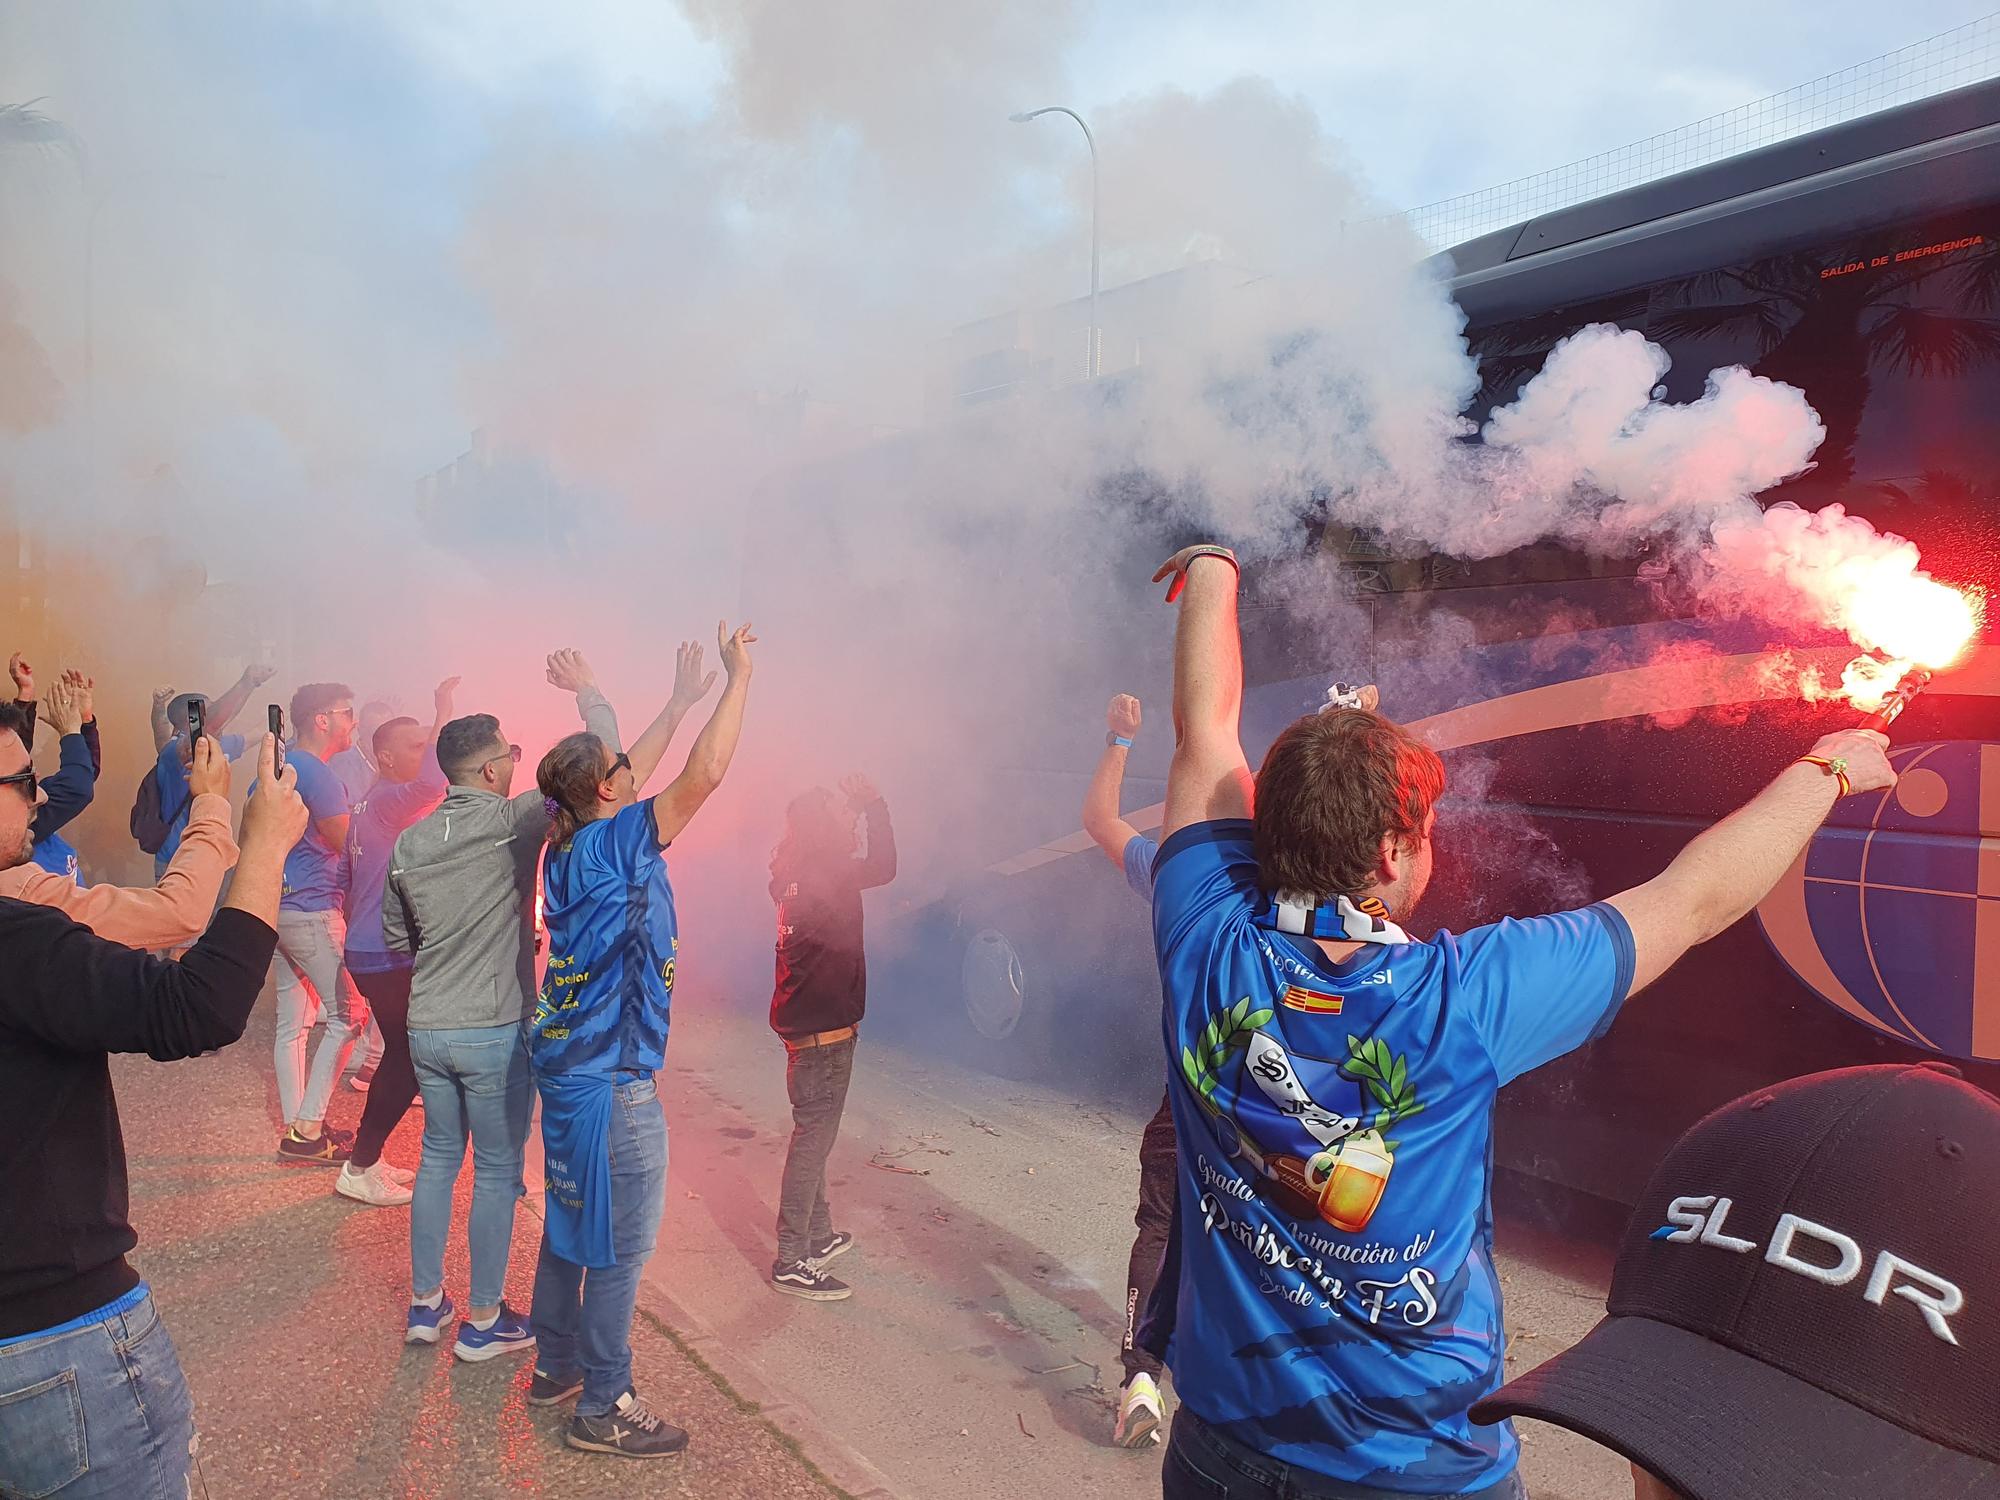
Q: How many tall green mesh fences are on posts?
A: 0